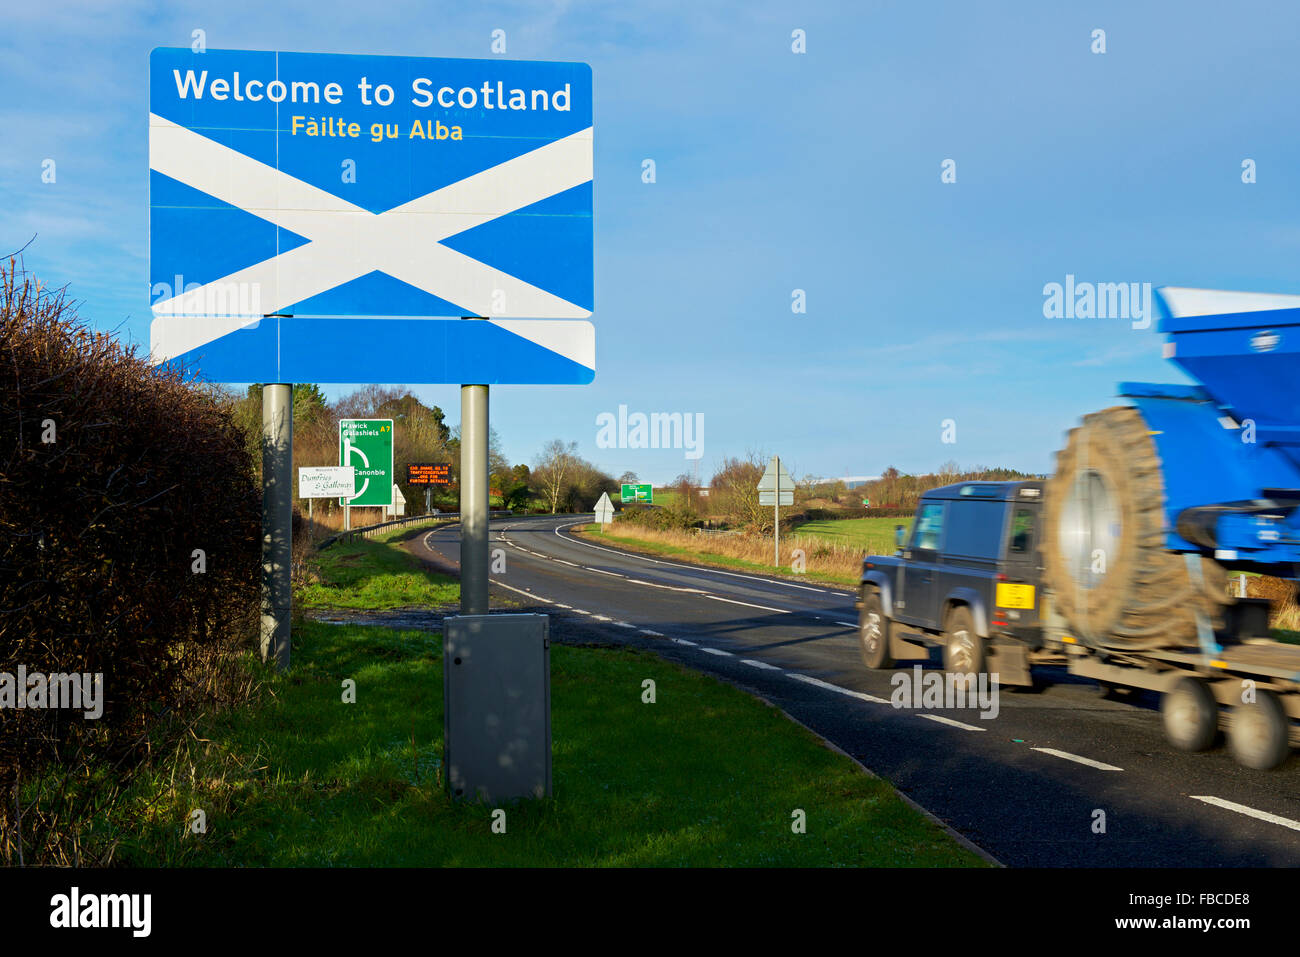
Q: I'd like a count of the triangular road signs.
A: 3